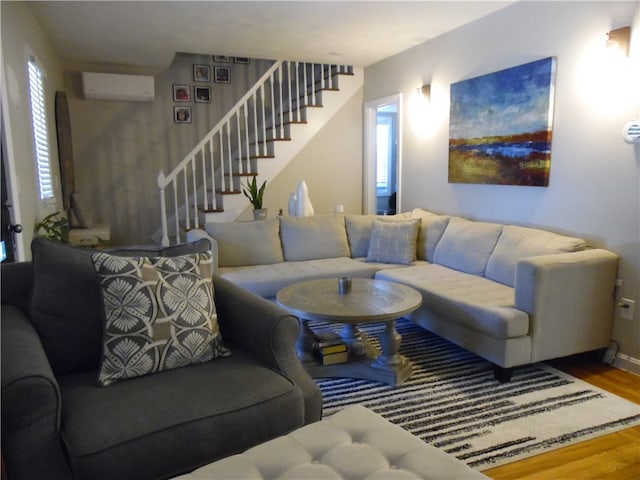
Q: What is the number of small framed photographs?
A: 7